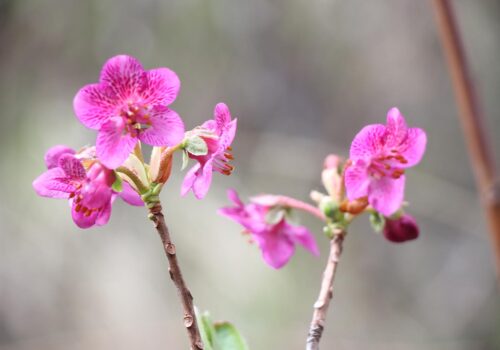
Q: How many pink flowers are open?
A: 5